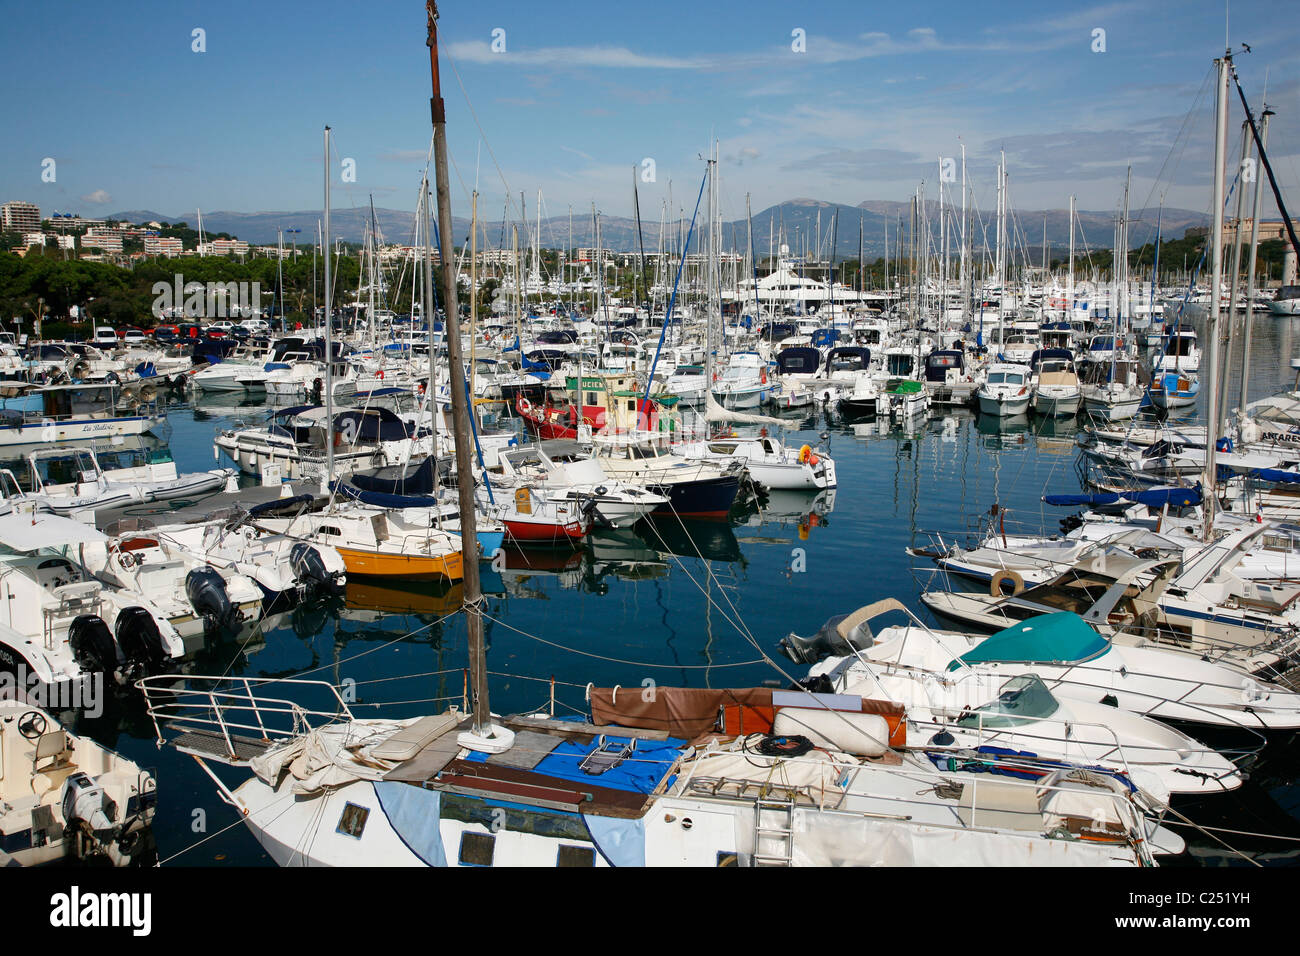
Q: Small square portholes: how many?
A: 4